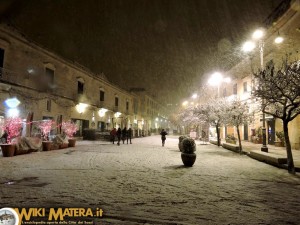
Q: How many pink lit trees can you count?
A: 3